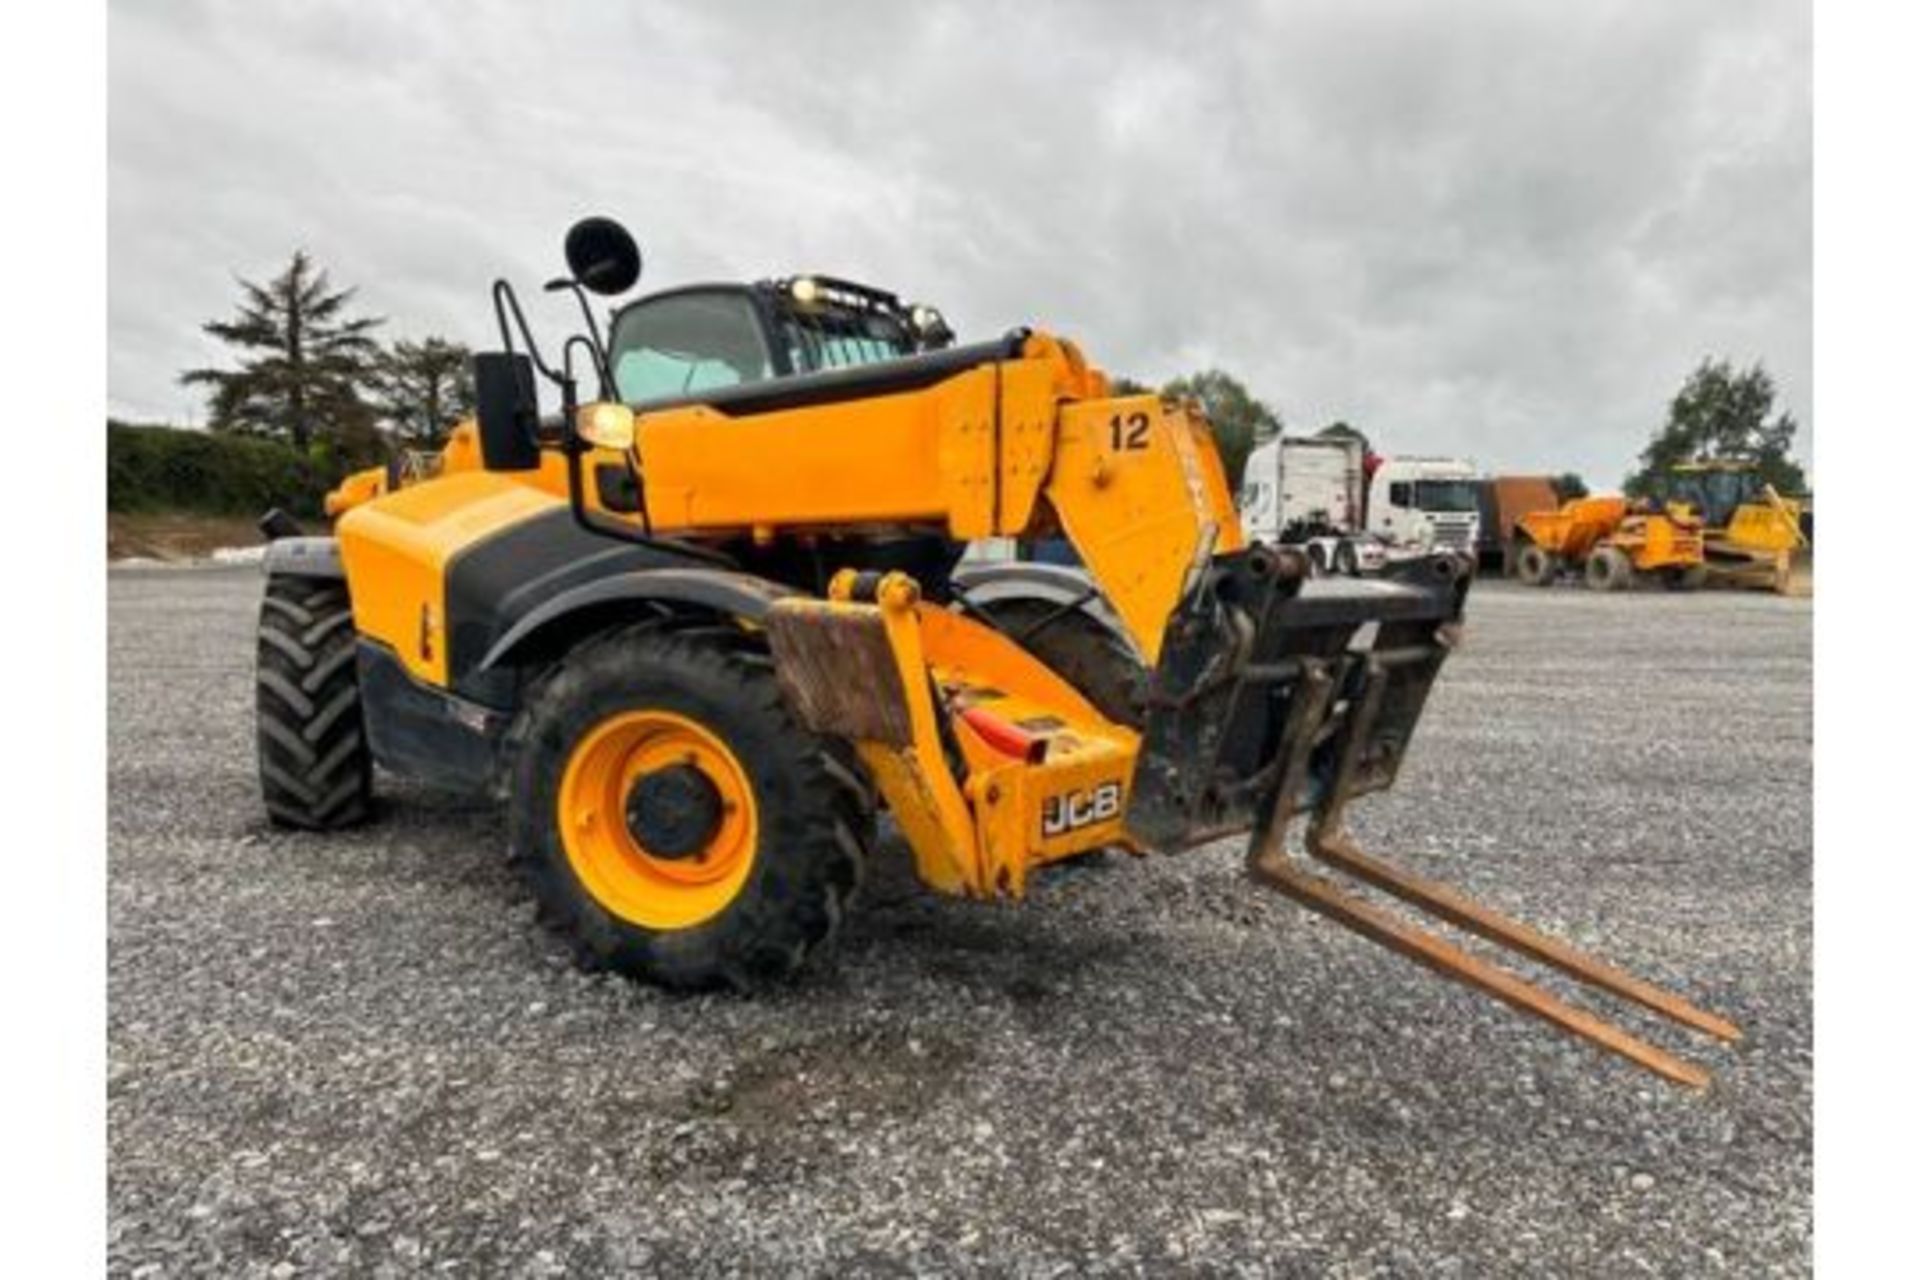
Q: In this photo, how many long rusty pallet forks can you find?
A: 2